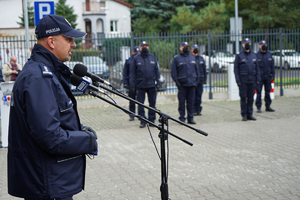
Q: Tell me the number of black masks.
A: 5